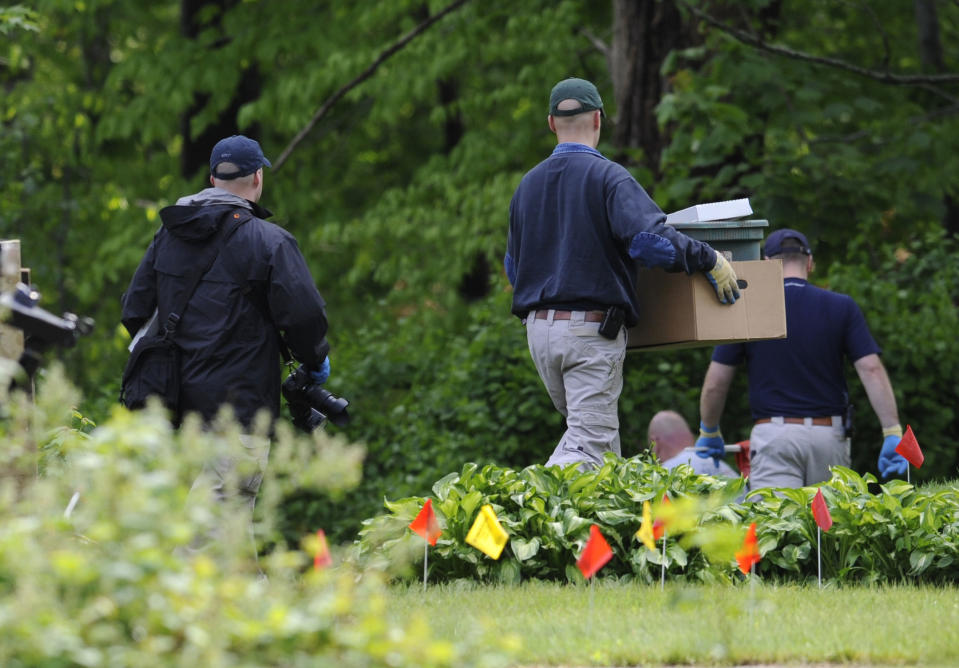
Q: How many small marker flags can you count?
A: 9